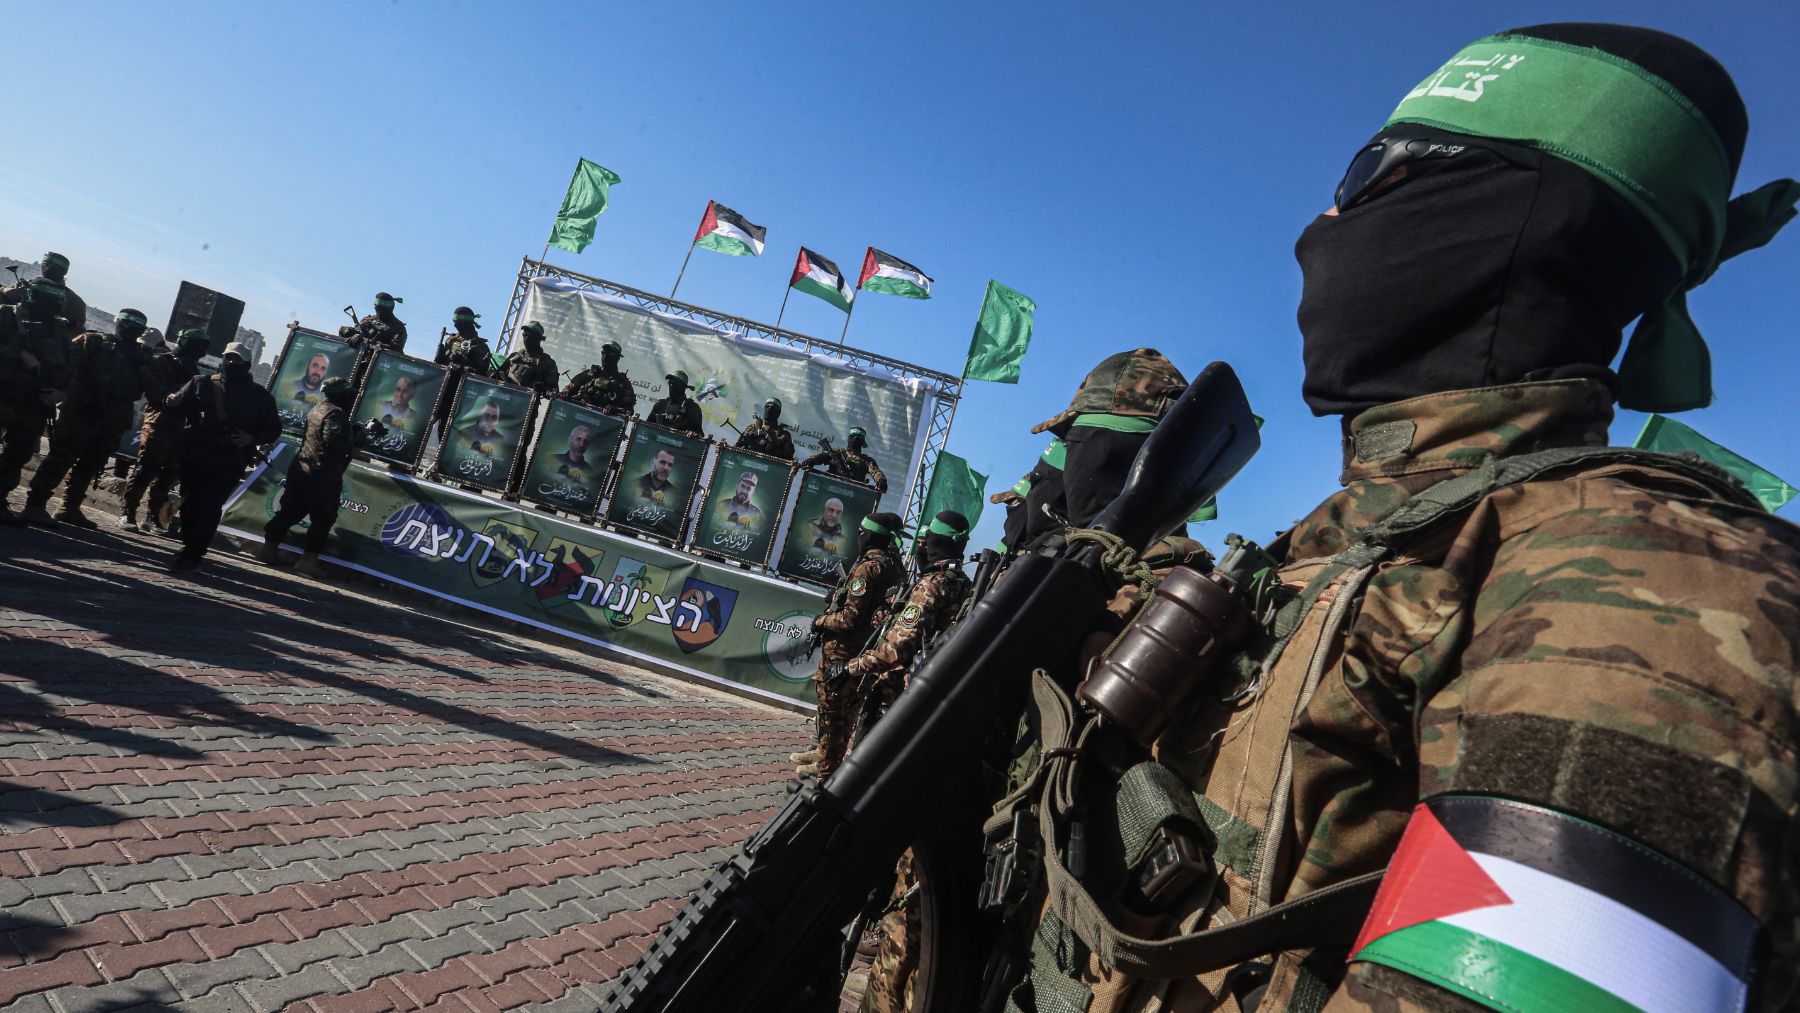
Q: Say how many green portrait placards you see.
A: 7